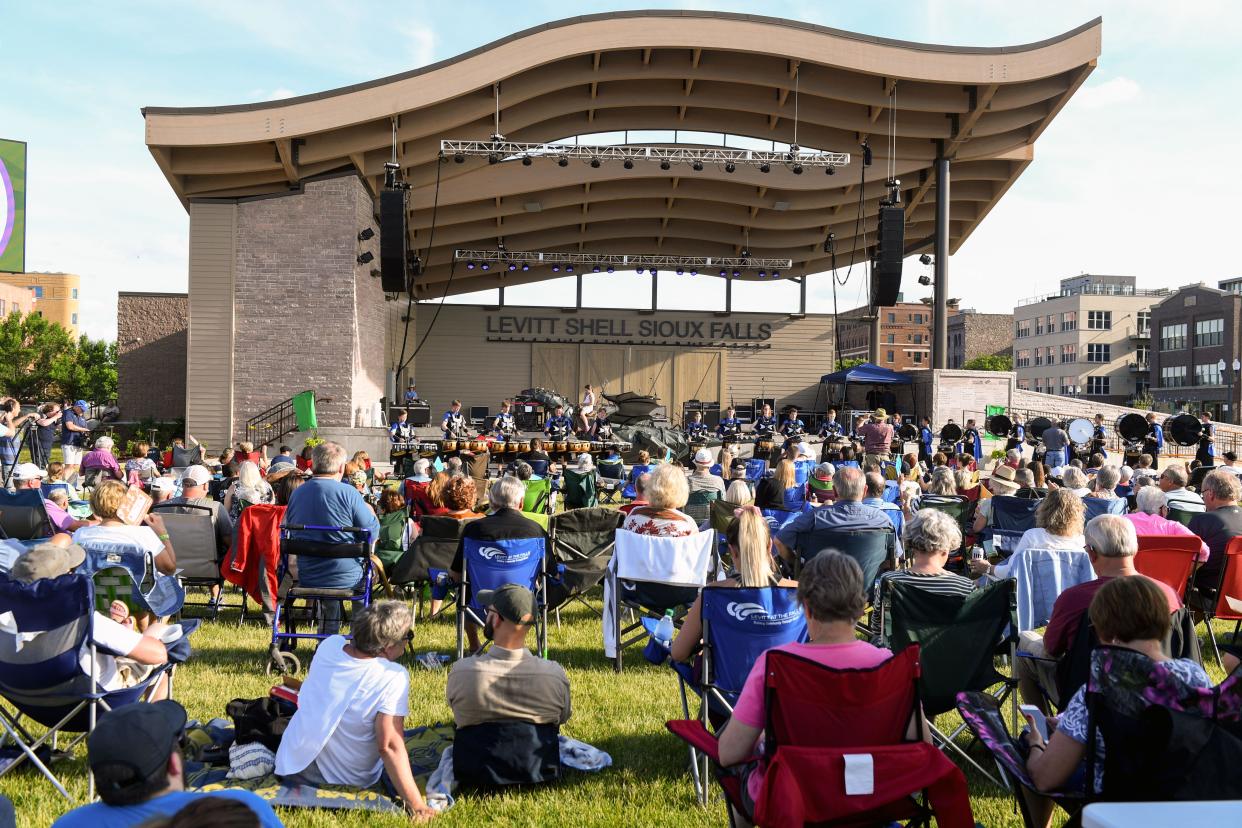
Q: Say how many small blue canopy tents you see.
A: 1